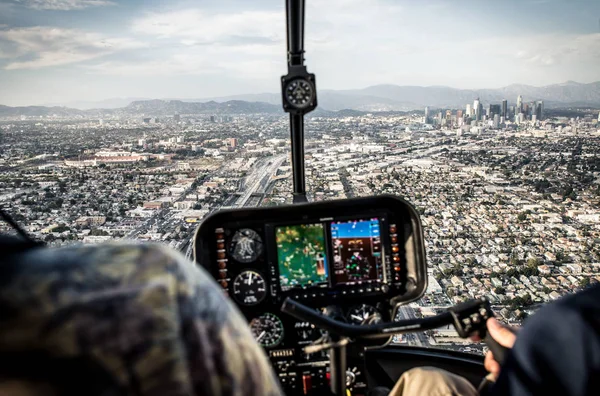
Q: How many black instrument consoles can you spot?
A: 1